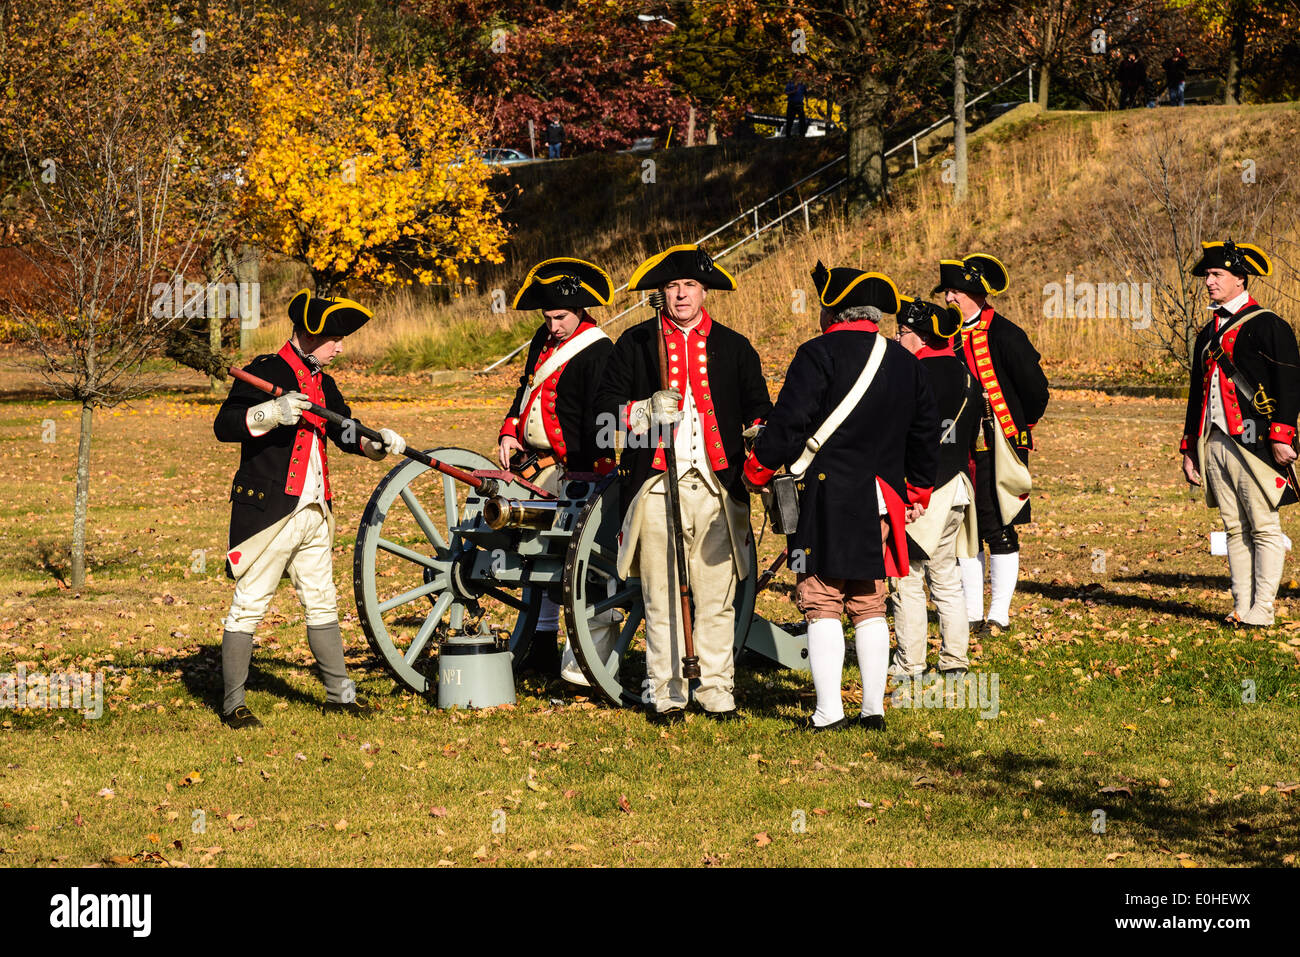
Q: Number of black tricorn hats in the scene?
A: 7